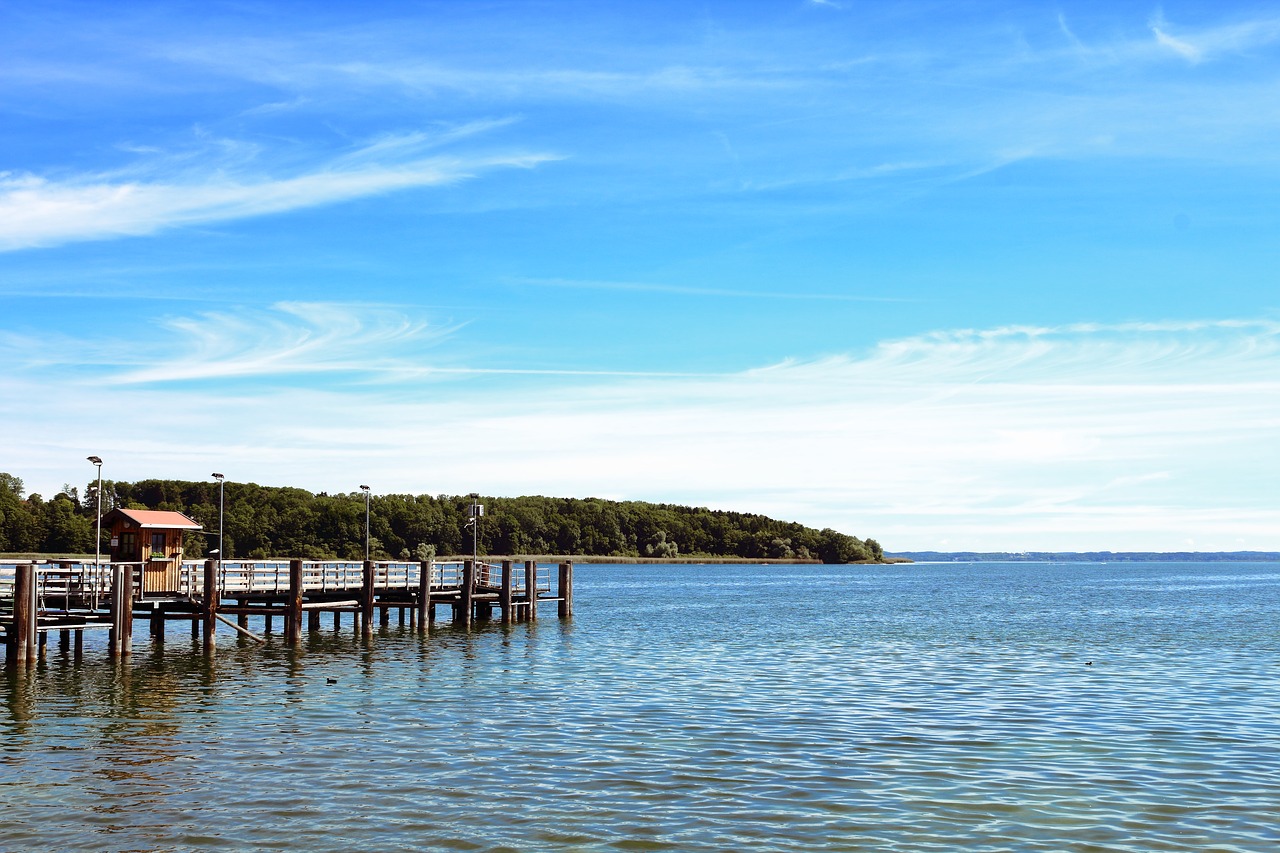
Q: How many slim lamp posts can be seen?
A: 4